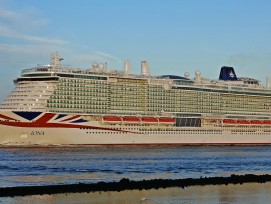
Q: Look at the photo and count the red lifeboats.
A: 8